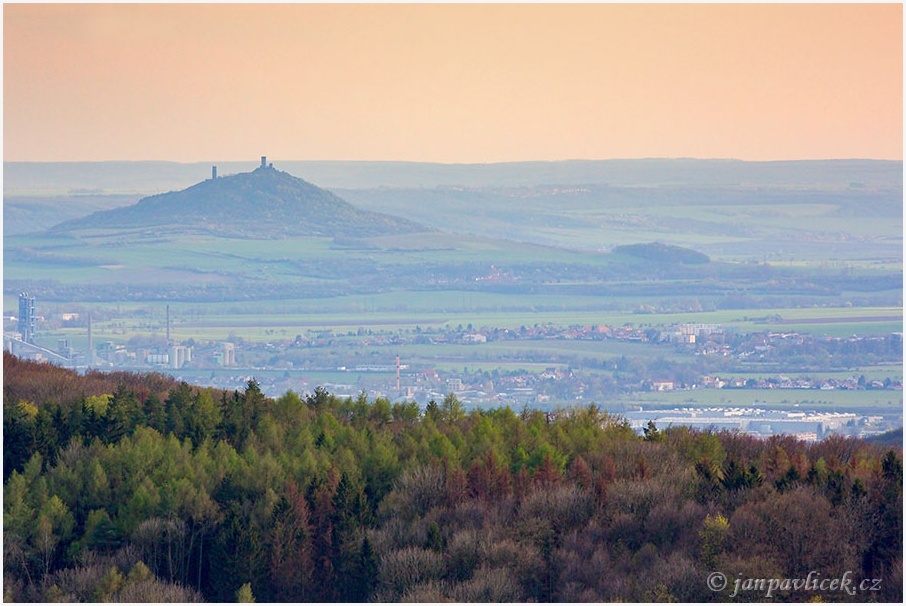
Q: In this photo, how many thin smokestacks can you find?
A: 3